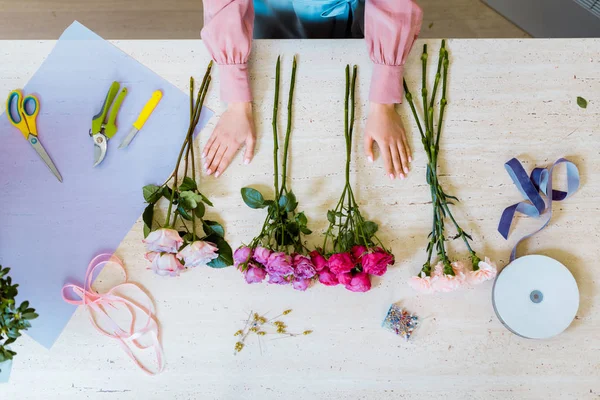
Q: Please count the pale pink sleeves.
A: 2